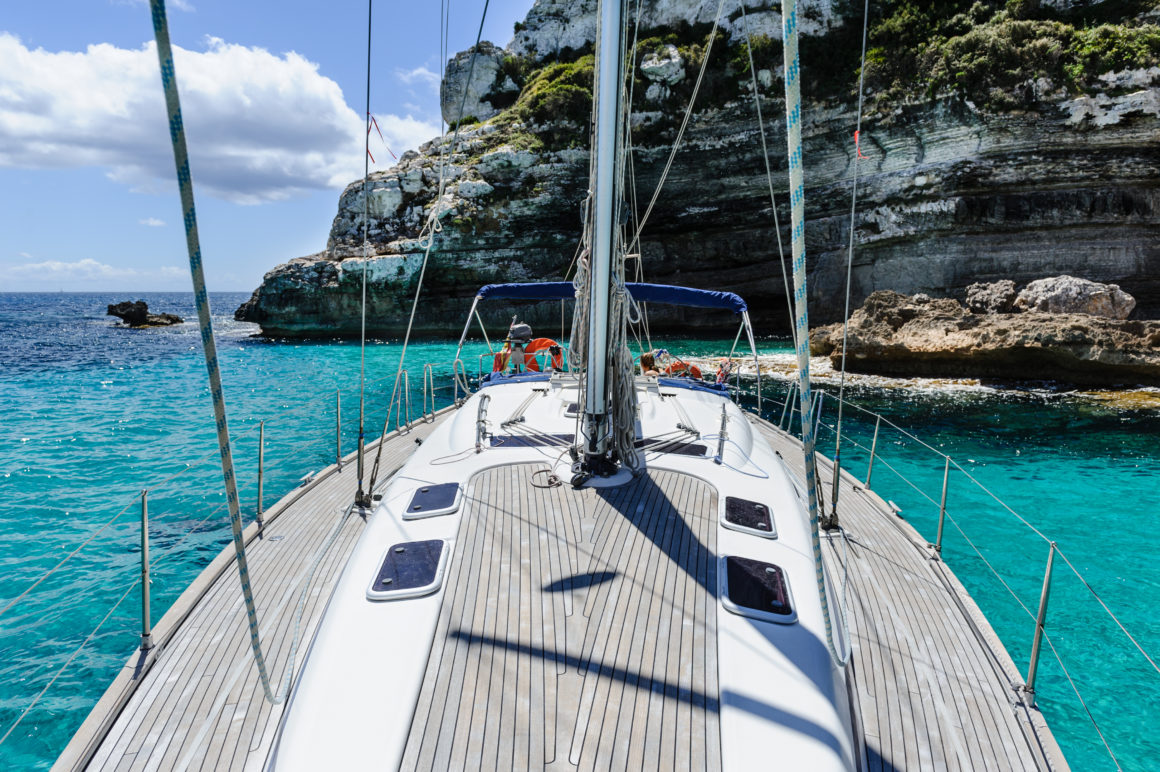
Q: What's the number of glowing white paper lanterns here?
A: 0